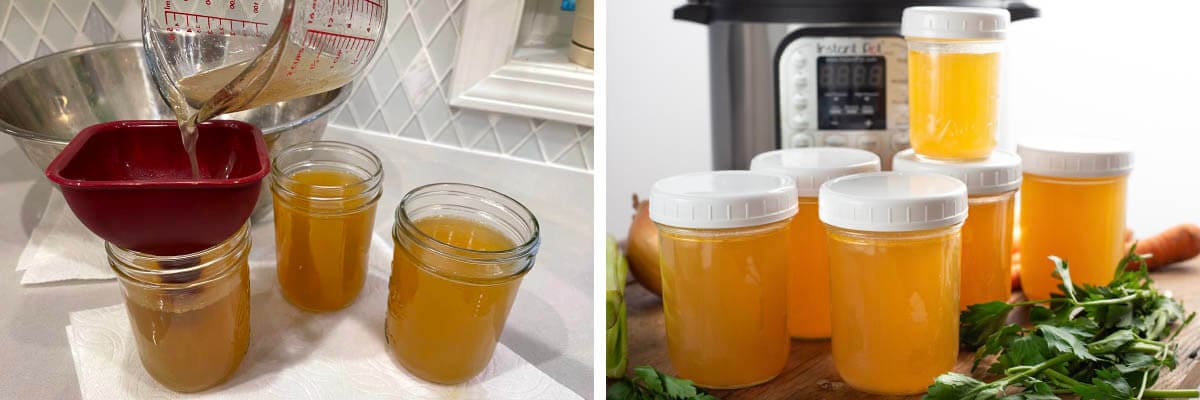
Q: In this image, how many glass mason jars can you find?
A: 9